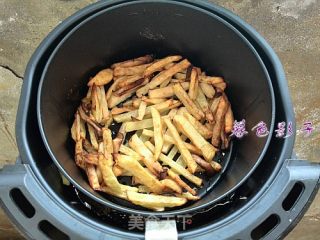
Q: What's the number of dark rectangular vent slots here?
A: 4